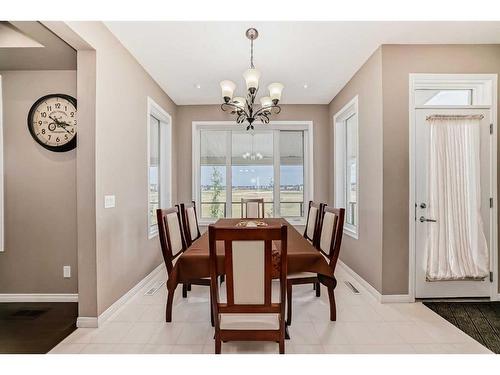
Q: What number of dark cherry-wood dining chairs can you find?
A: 6